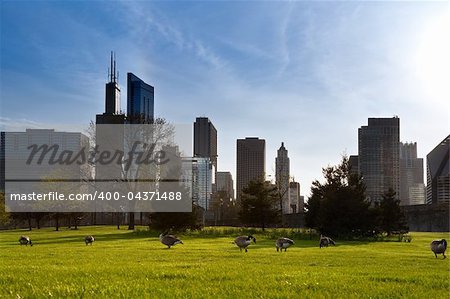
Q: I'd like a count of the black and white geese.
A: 7